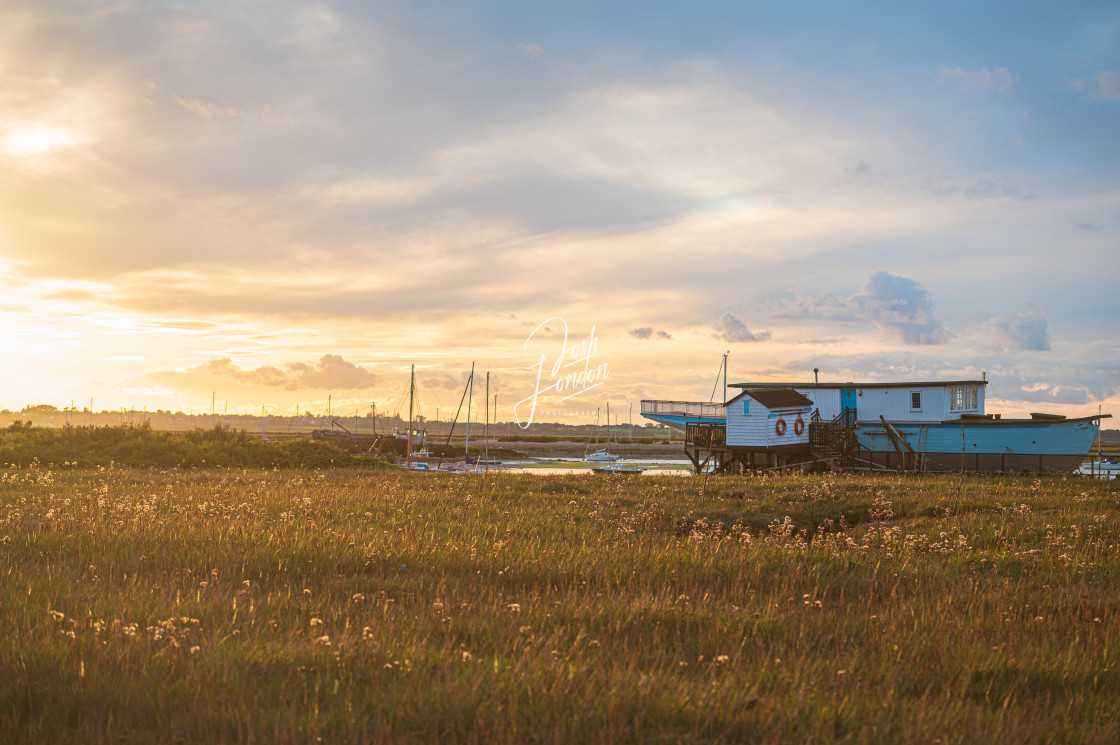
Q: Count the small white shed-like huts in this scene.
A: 1